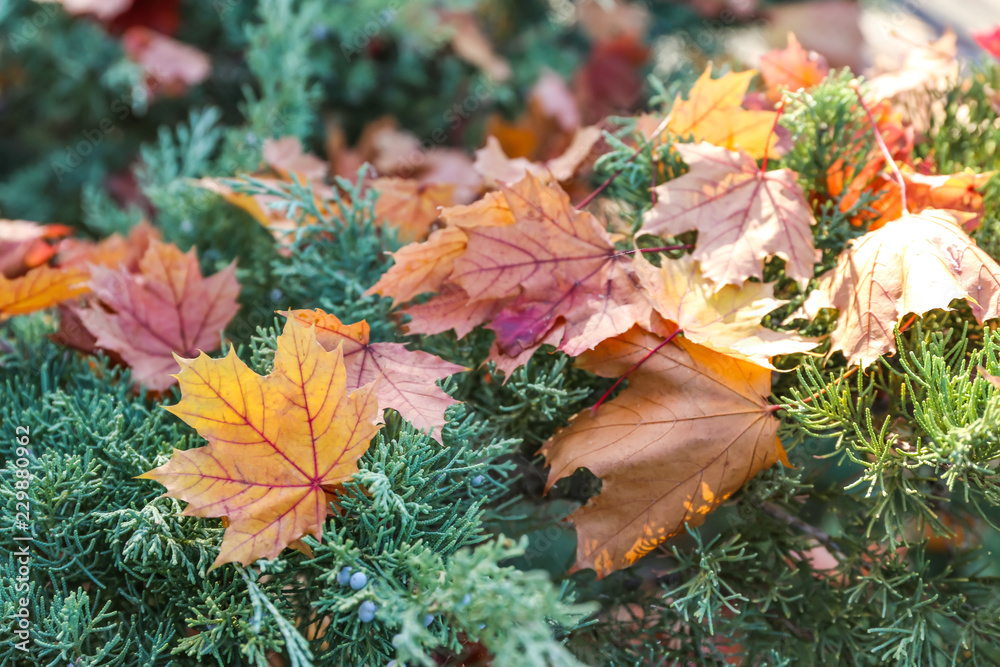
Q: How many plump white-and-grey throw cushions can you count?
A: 0